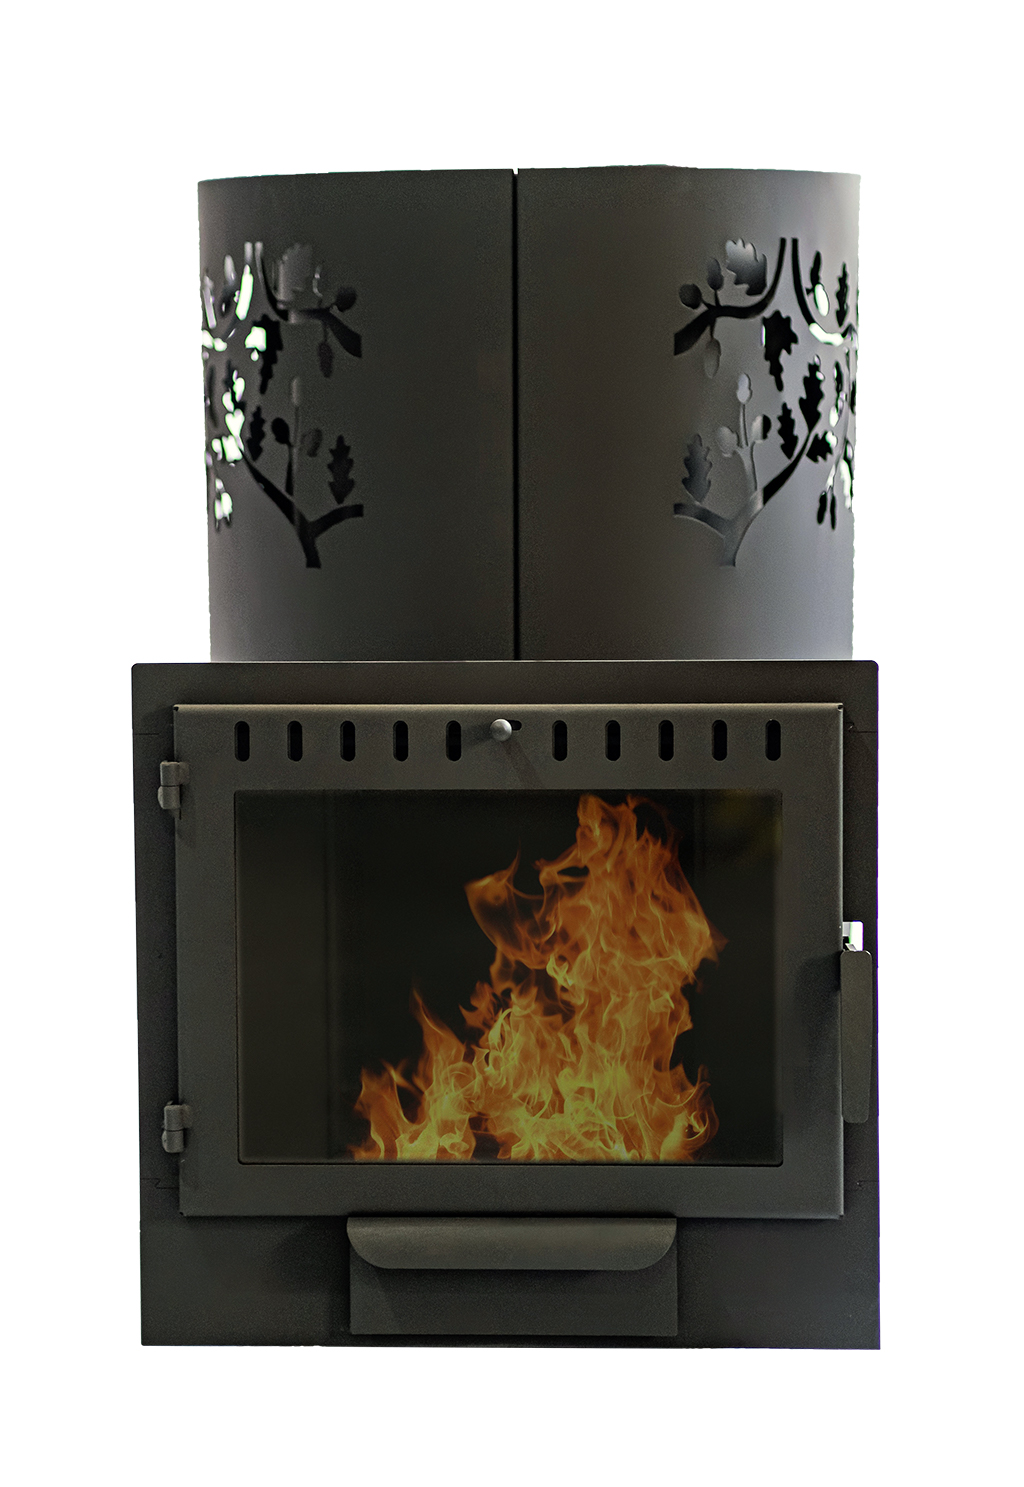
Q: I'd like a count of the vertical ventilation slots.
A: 10